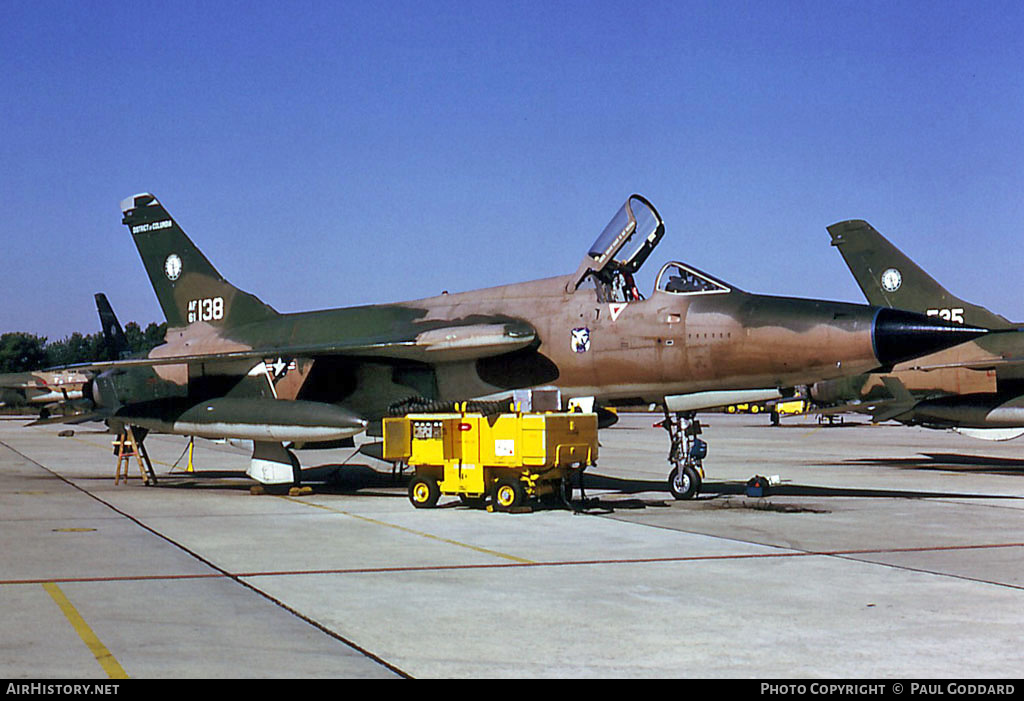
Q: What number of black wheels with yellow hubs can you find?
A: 2